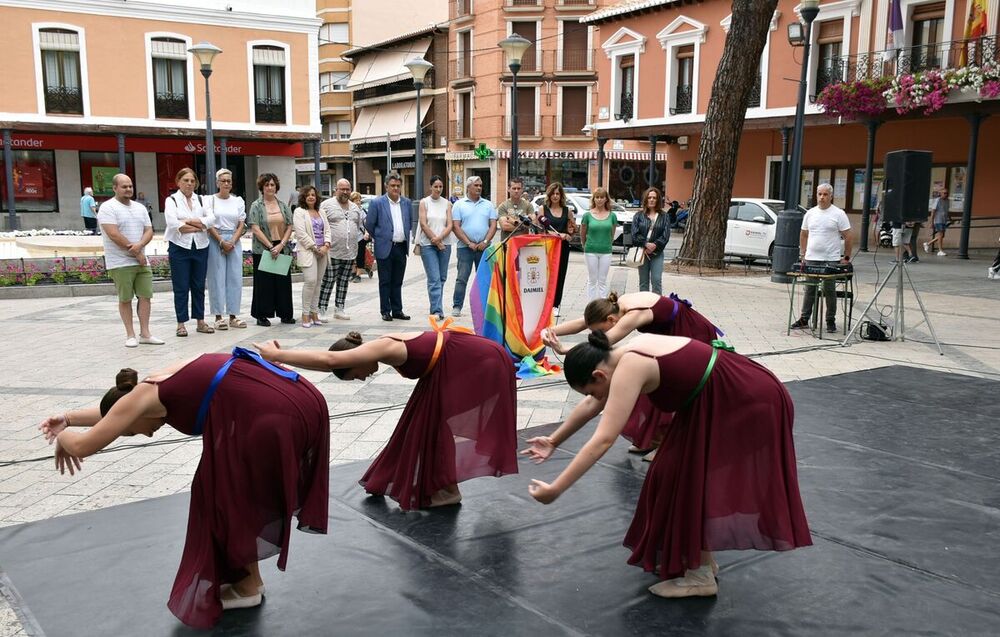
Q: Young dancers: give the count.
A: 4